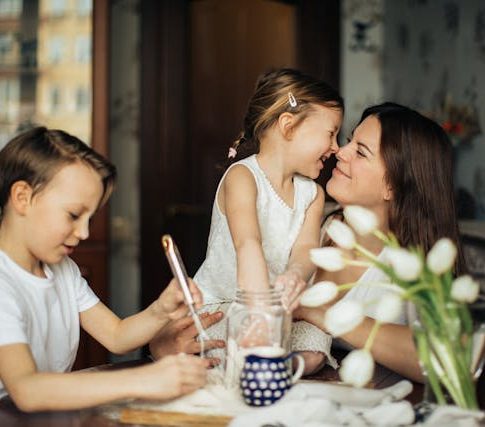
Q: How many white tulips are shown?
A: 10